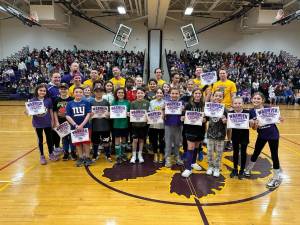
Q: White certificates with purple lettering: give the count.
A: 13